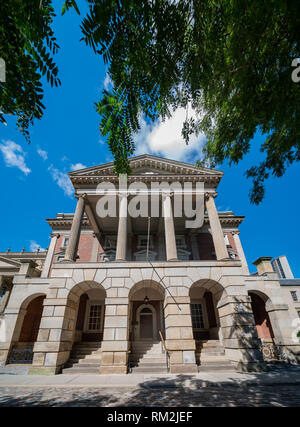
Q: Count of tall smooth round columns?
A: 4